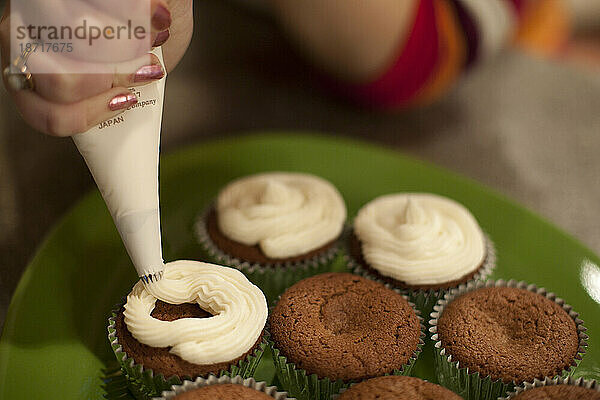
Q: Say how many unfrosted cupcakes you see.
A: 5